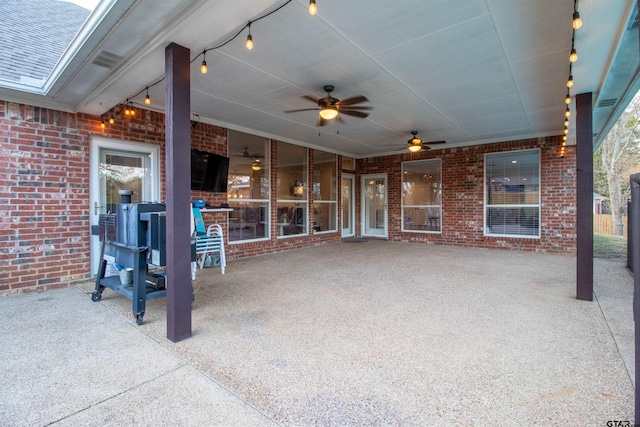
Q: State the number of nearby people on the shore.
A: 0